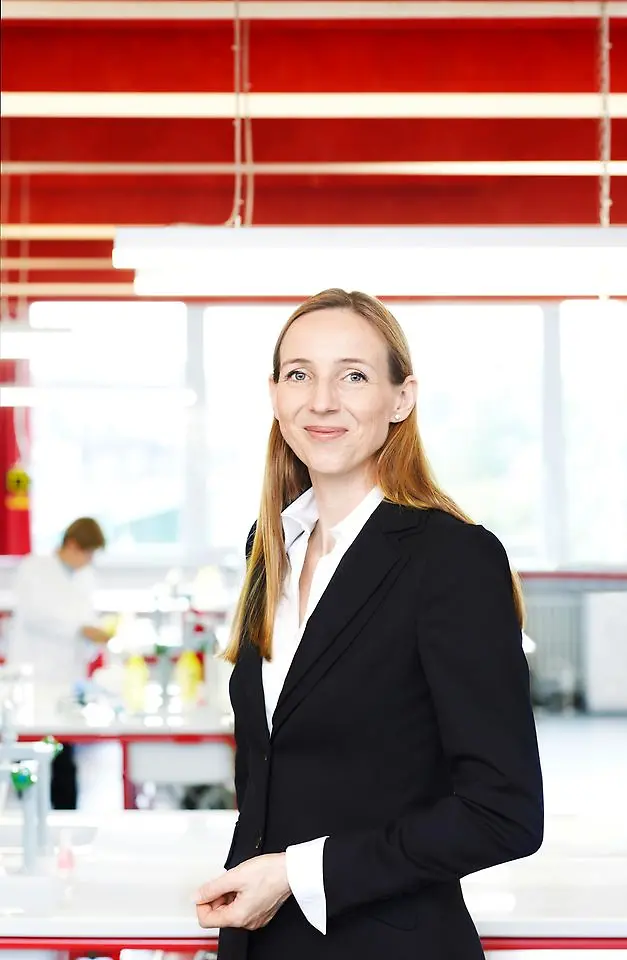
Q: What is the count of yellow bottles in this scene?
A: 2